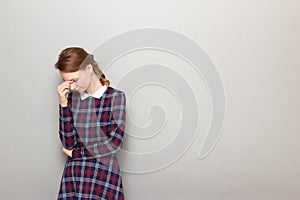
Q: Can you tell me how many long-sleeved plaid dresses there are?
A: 1